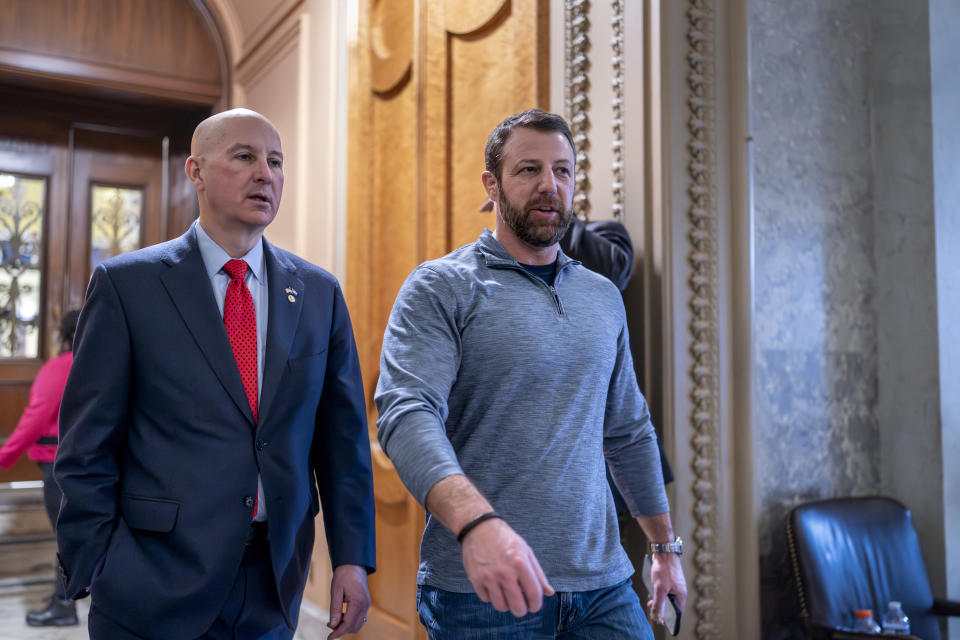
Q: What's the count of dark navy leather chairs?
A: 1